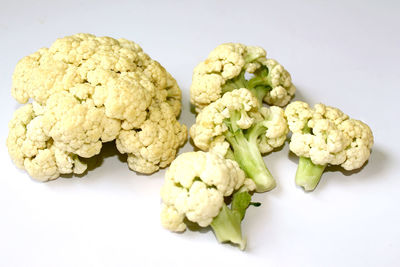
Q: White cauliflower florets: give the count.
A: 4